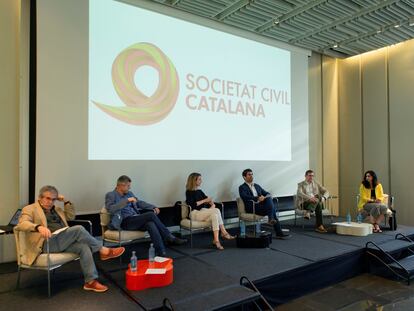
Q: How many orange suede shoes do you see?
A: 2